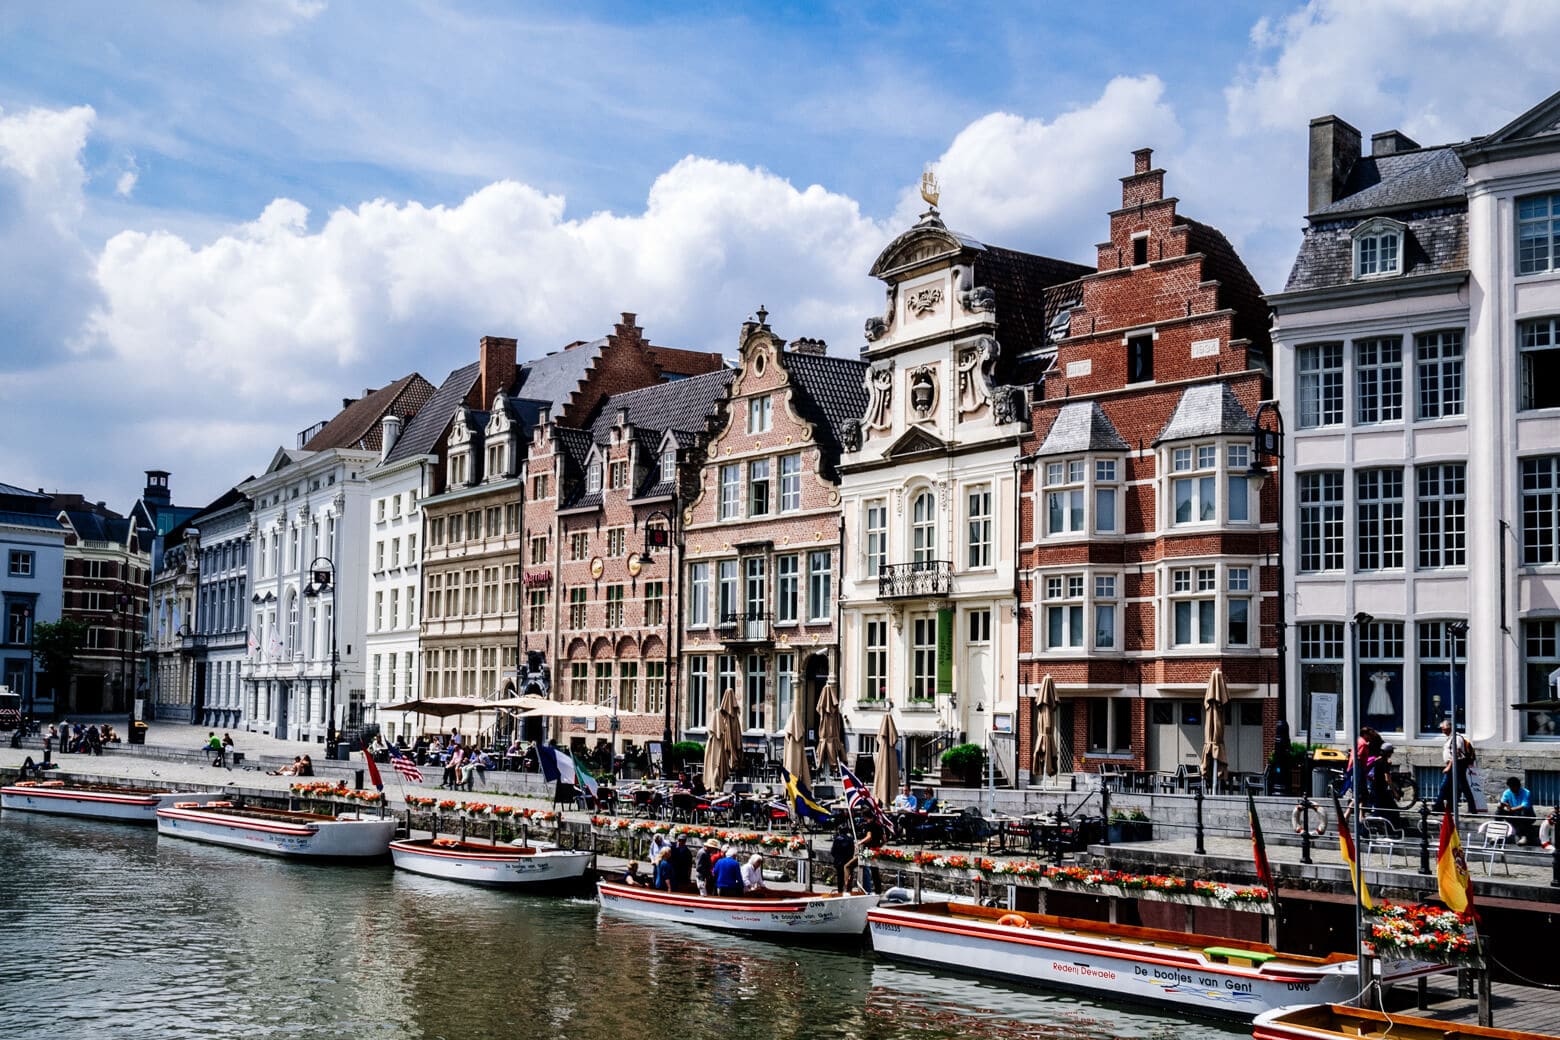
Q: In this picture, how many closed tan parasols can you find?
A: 7